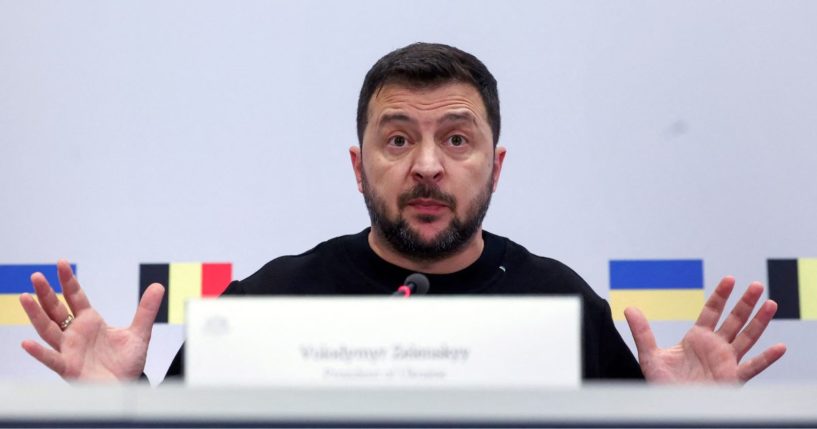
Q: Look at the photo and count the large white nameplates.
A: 1